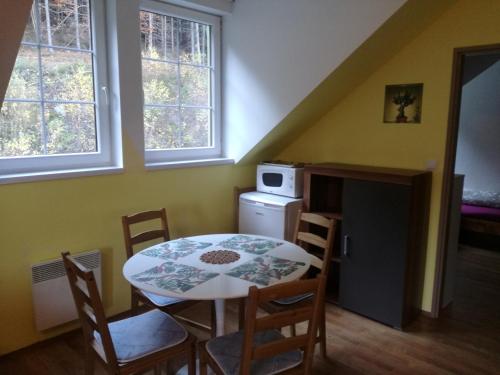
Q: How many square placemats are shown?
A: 4